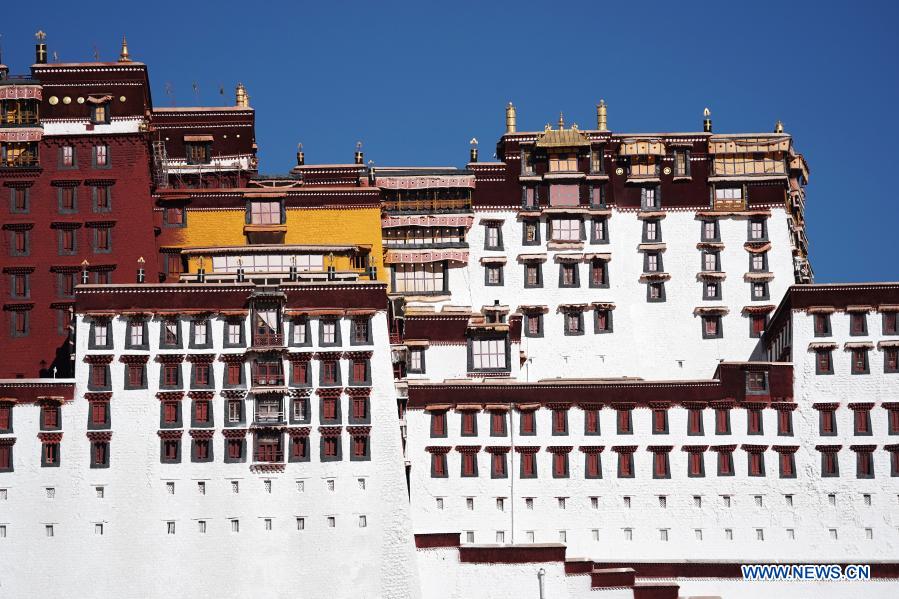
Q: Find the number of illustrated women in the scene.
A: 0